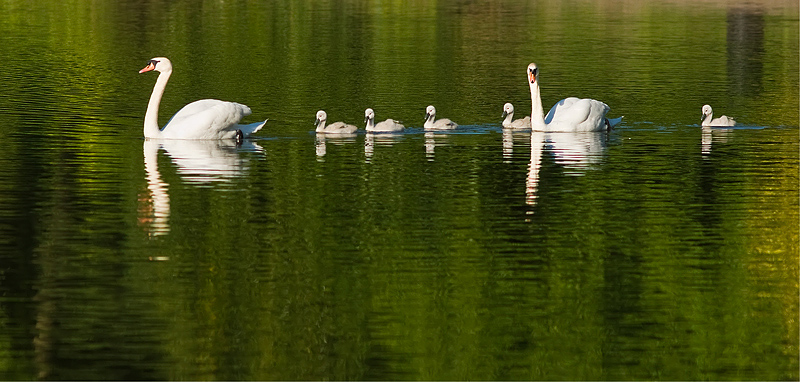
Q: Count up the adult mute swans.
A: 2